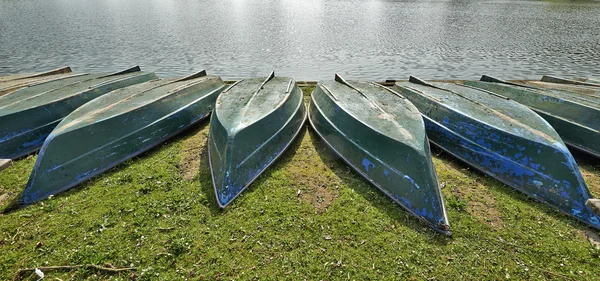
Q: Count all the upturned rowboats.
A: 8